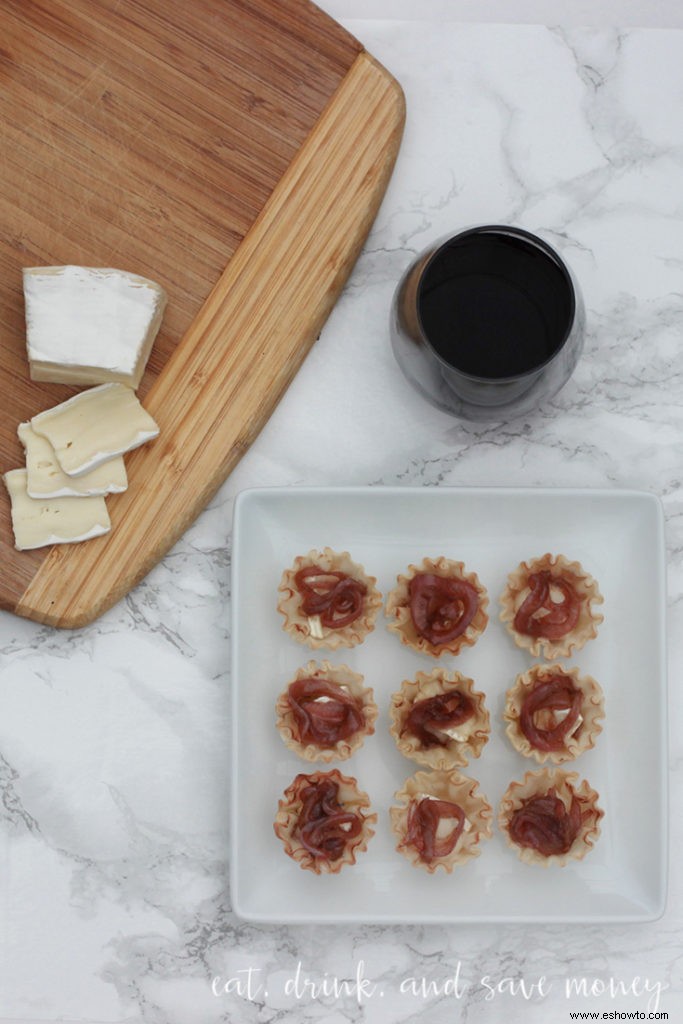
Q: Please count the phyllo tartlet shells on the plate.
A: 9